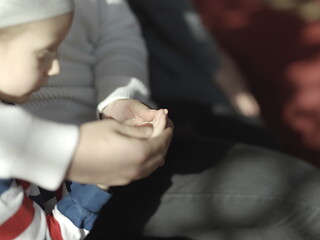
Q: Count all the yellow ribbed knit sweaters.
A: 0